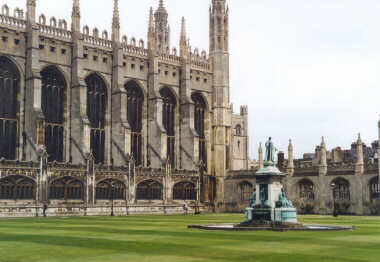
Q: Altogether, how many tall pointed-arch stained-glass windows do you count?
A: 6